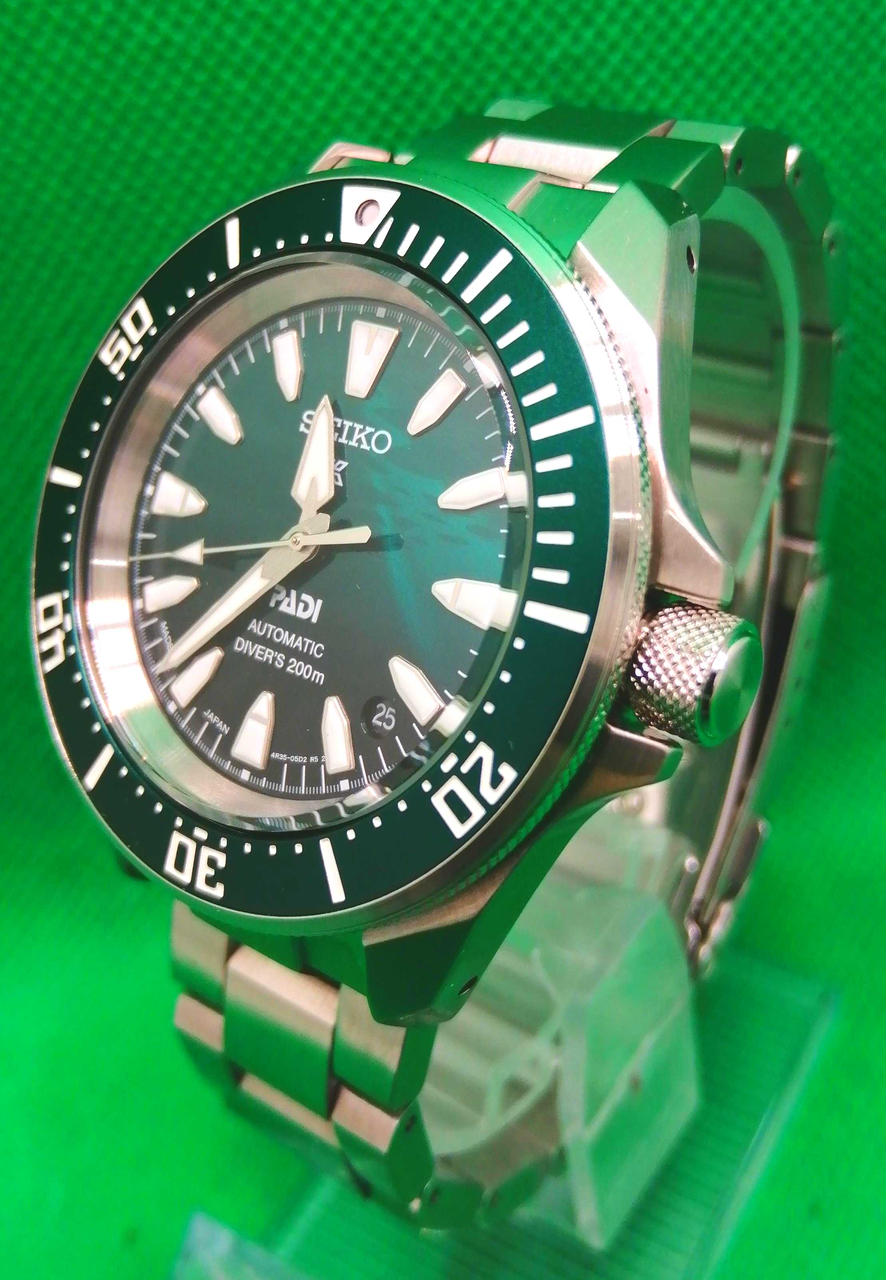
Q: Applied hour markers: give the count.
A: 12